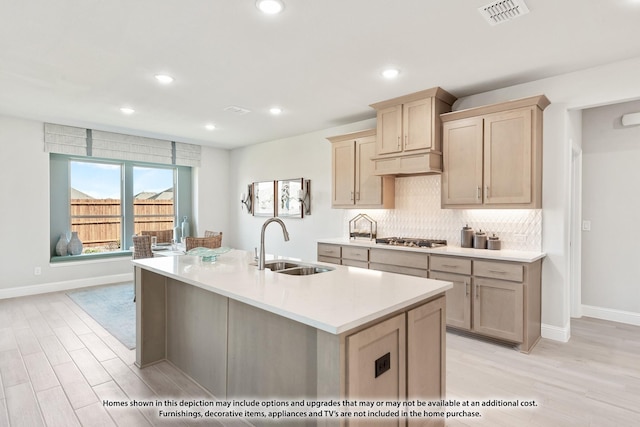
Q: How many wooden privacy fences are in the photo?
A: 1